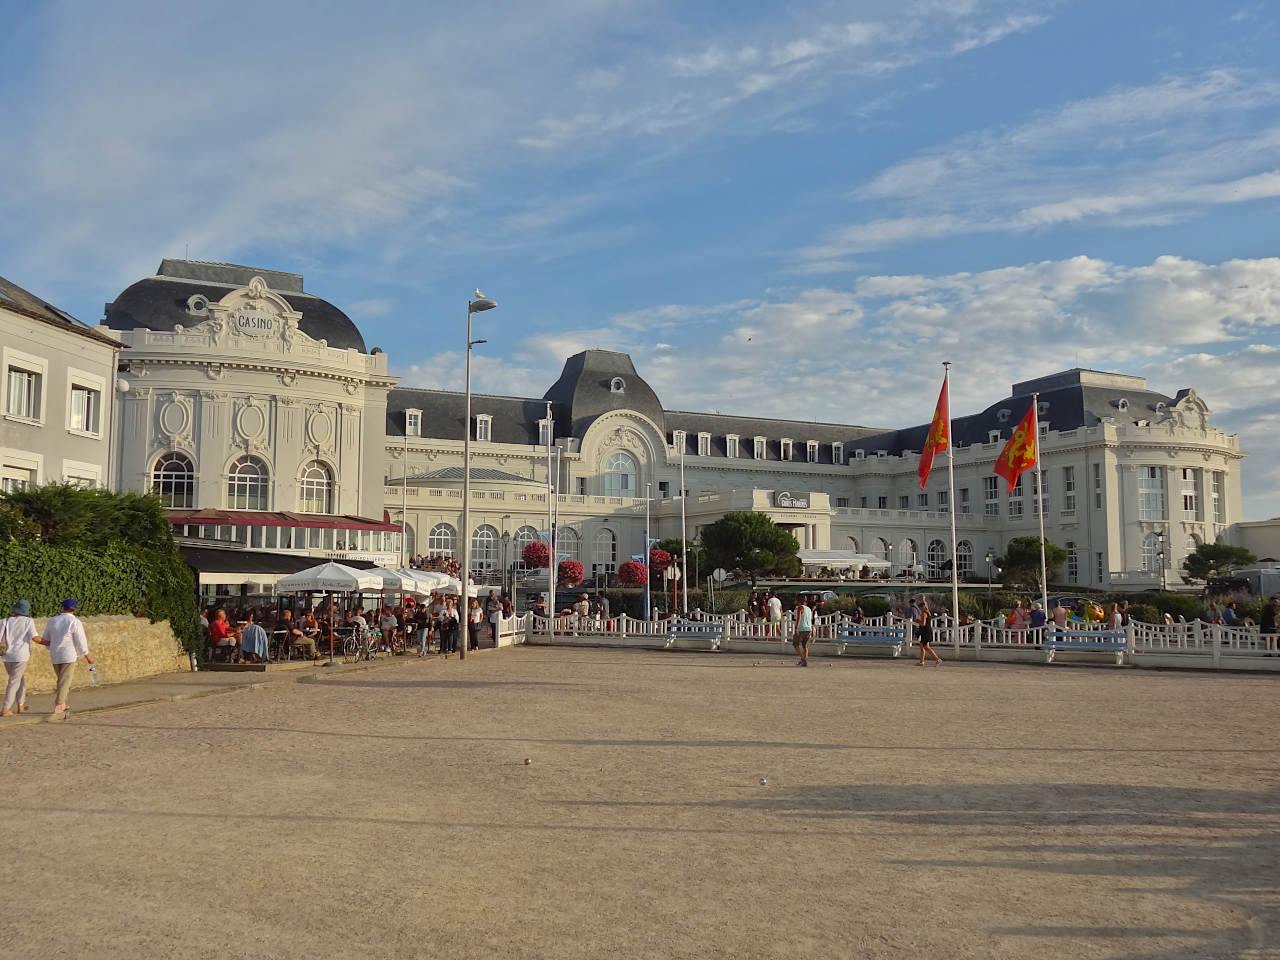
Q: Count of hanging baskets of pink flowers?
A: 4